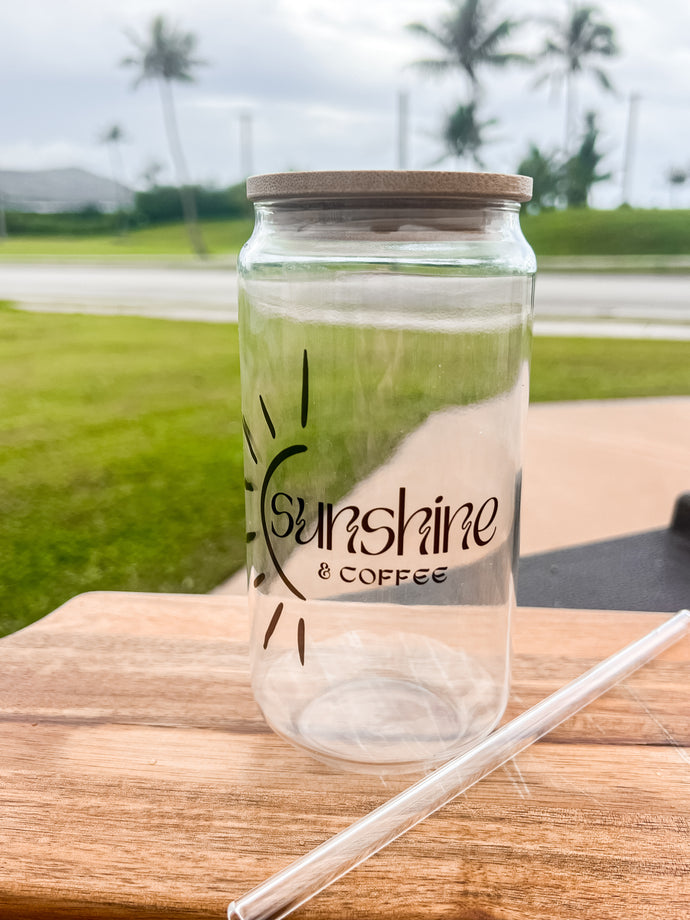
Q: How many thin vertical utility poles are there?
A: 3